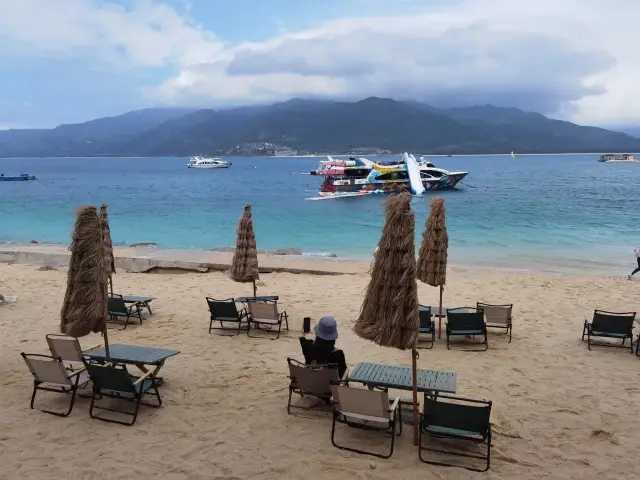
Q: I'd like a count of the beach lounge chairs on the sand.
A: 13